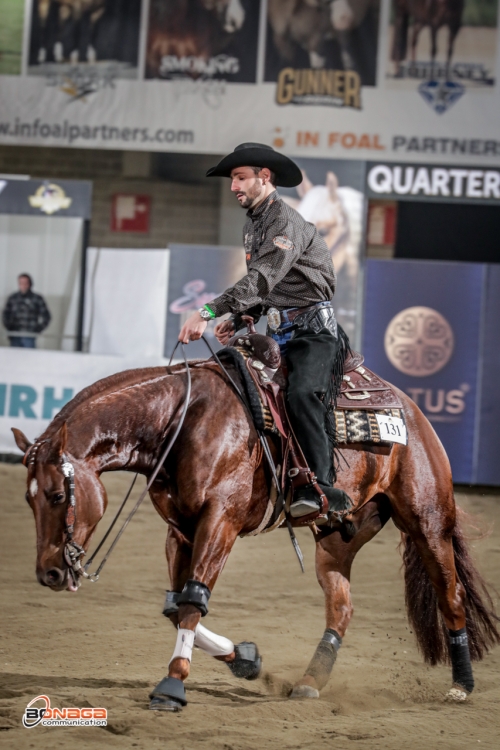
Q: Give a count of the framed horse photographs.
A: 4